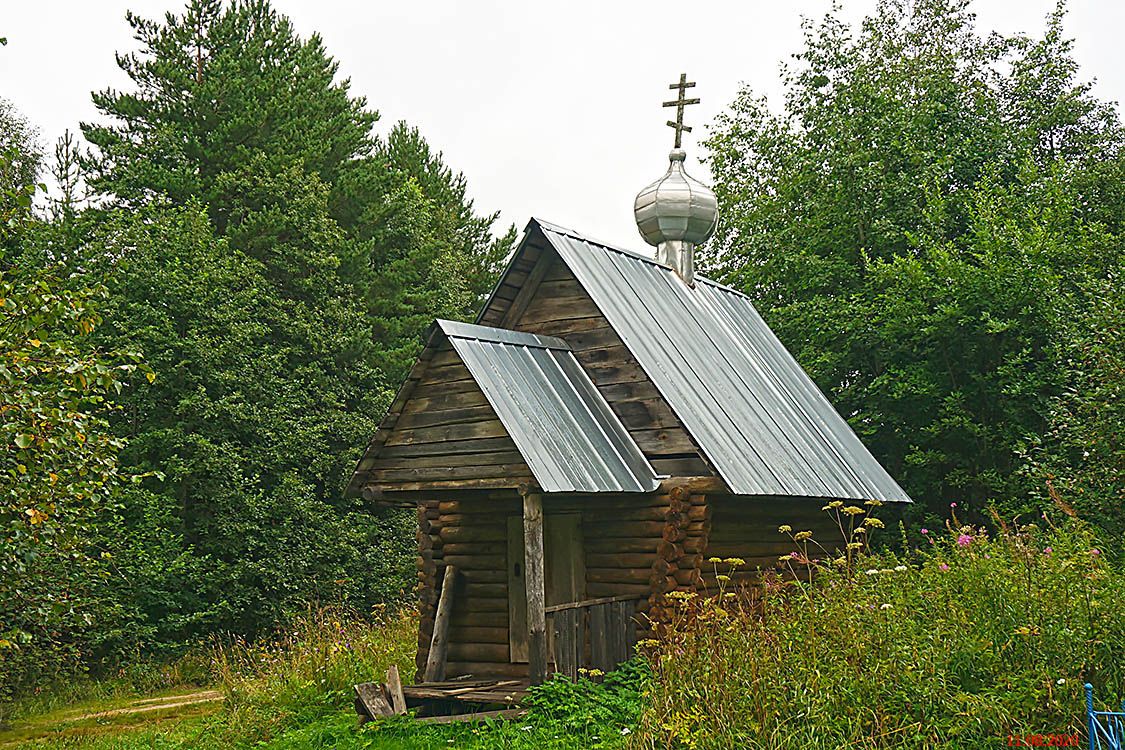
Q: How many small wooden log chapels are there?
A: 1